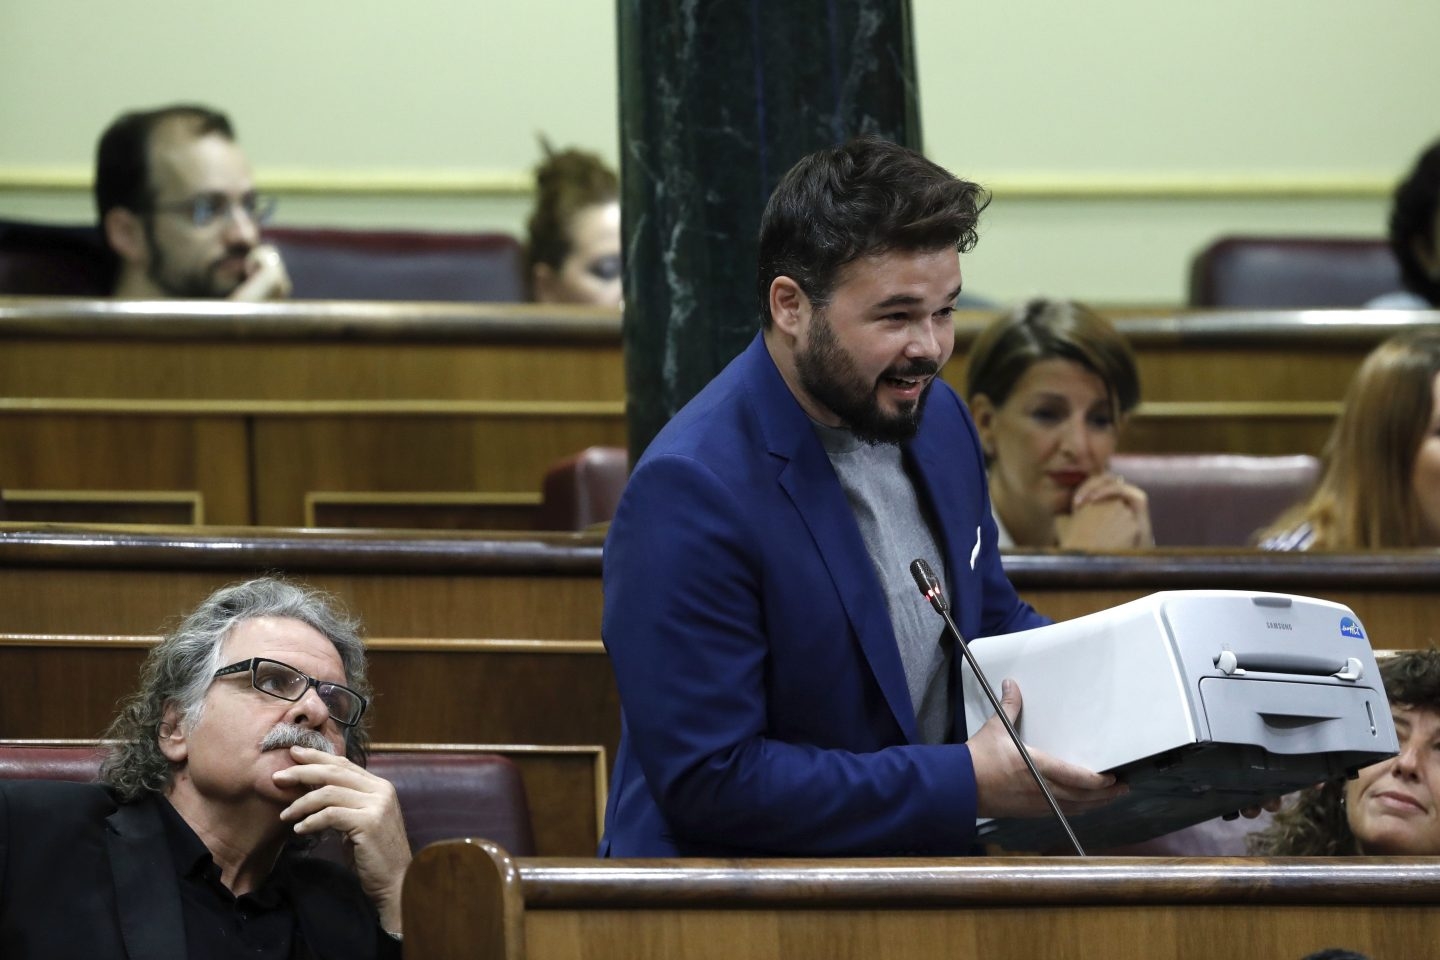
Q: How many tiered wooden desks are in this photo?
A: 3